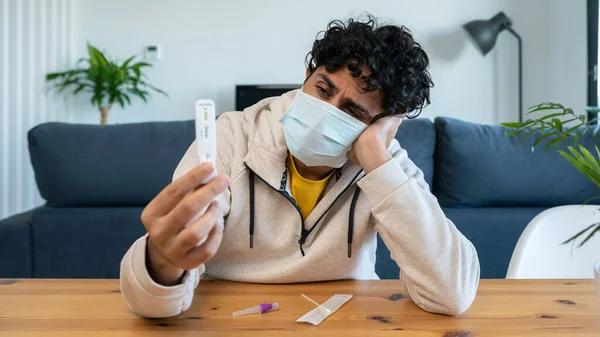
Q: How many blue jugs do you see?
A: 0